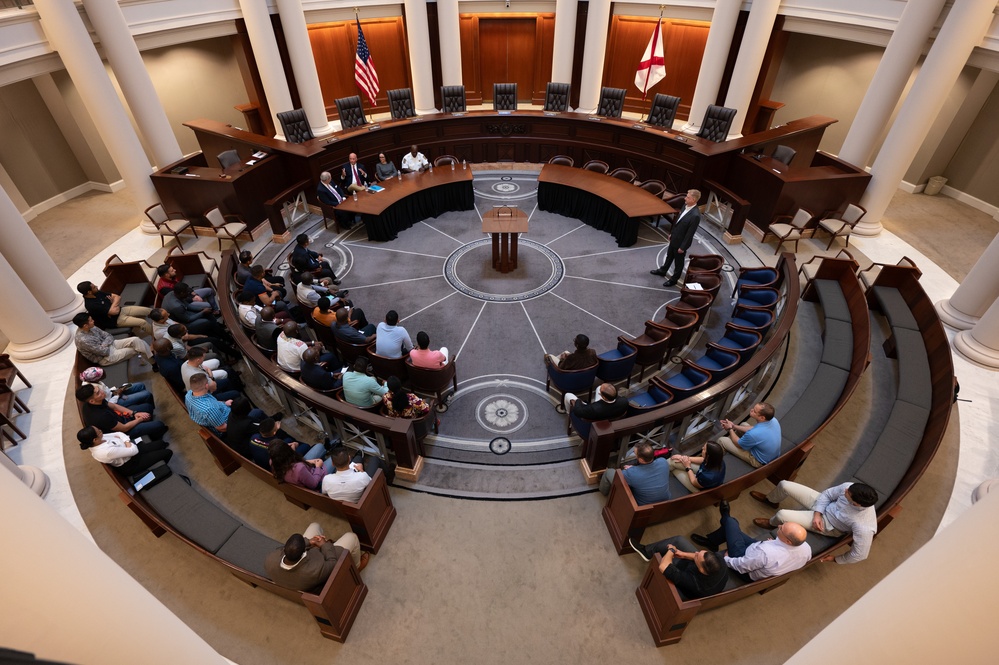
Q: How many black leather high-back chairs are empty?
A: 9